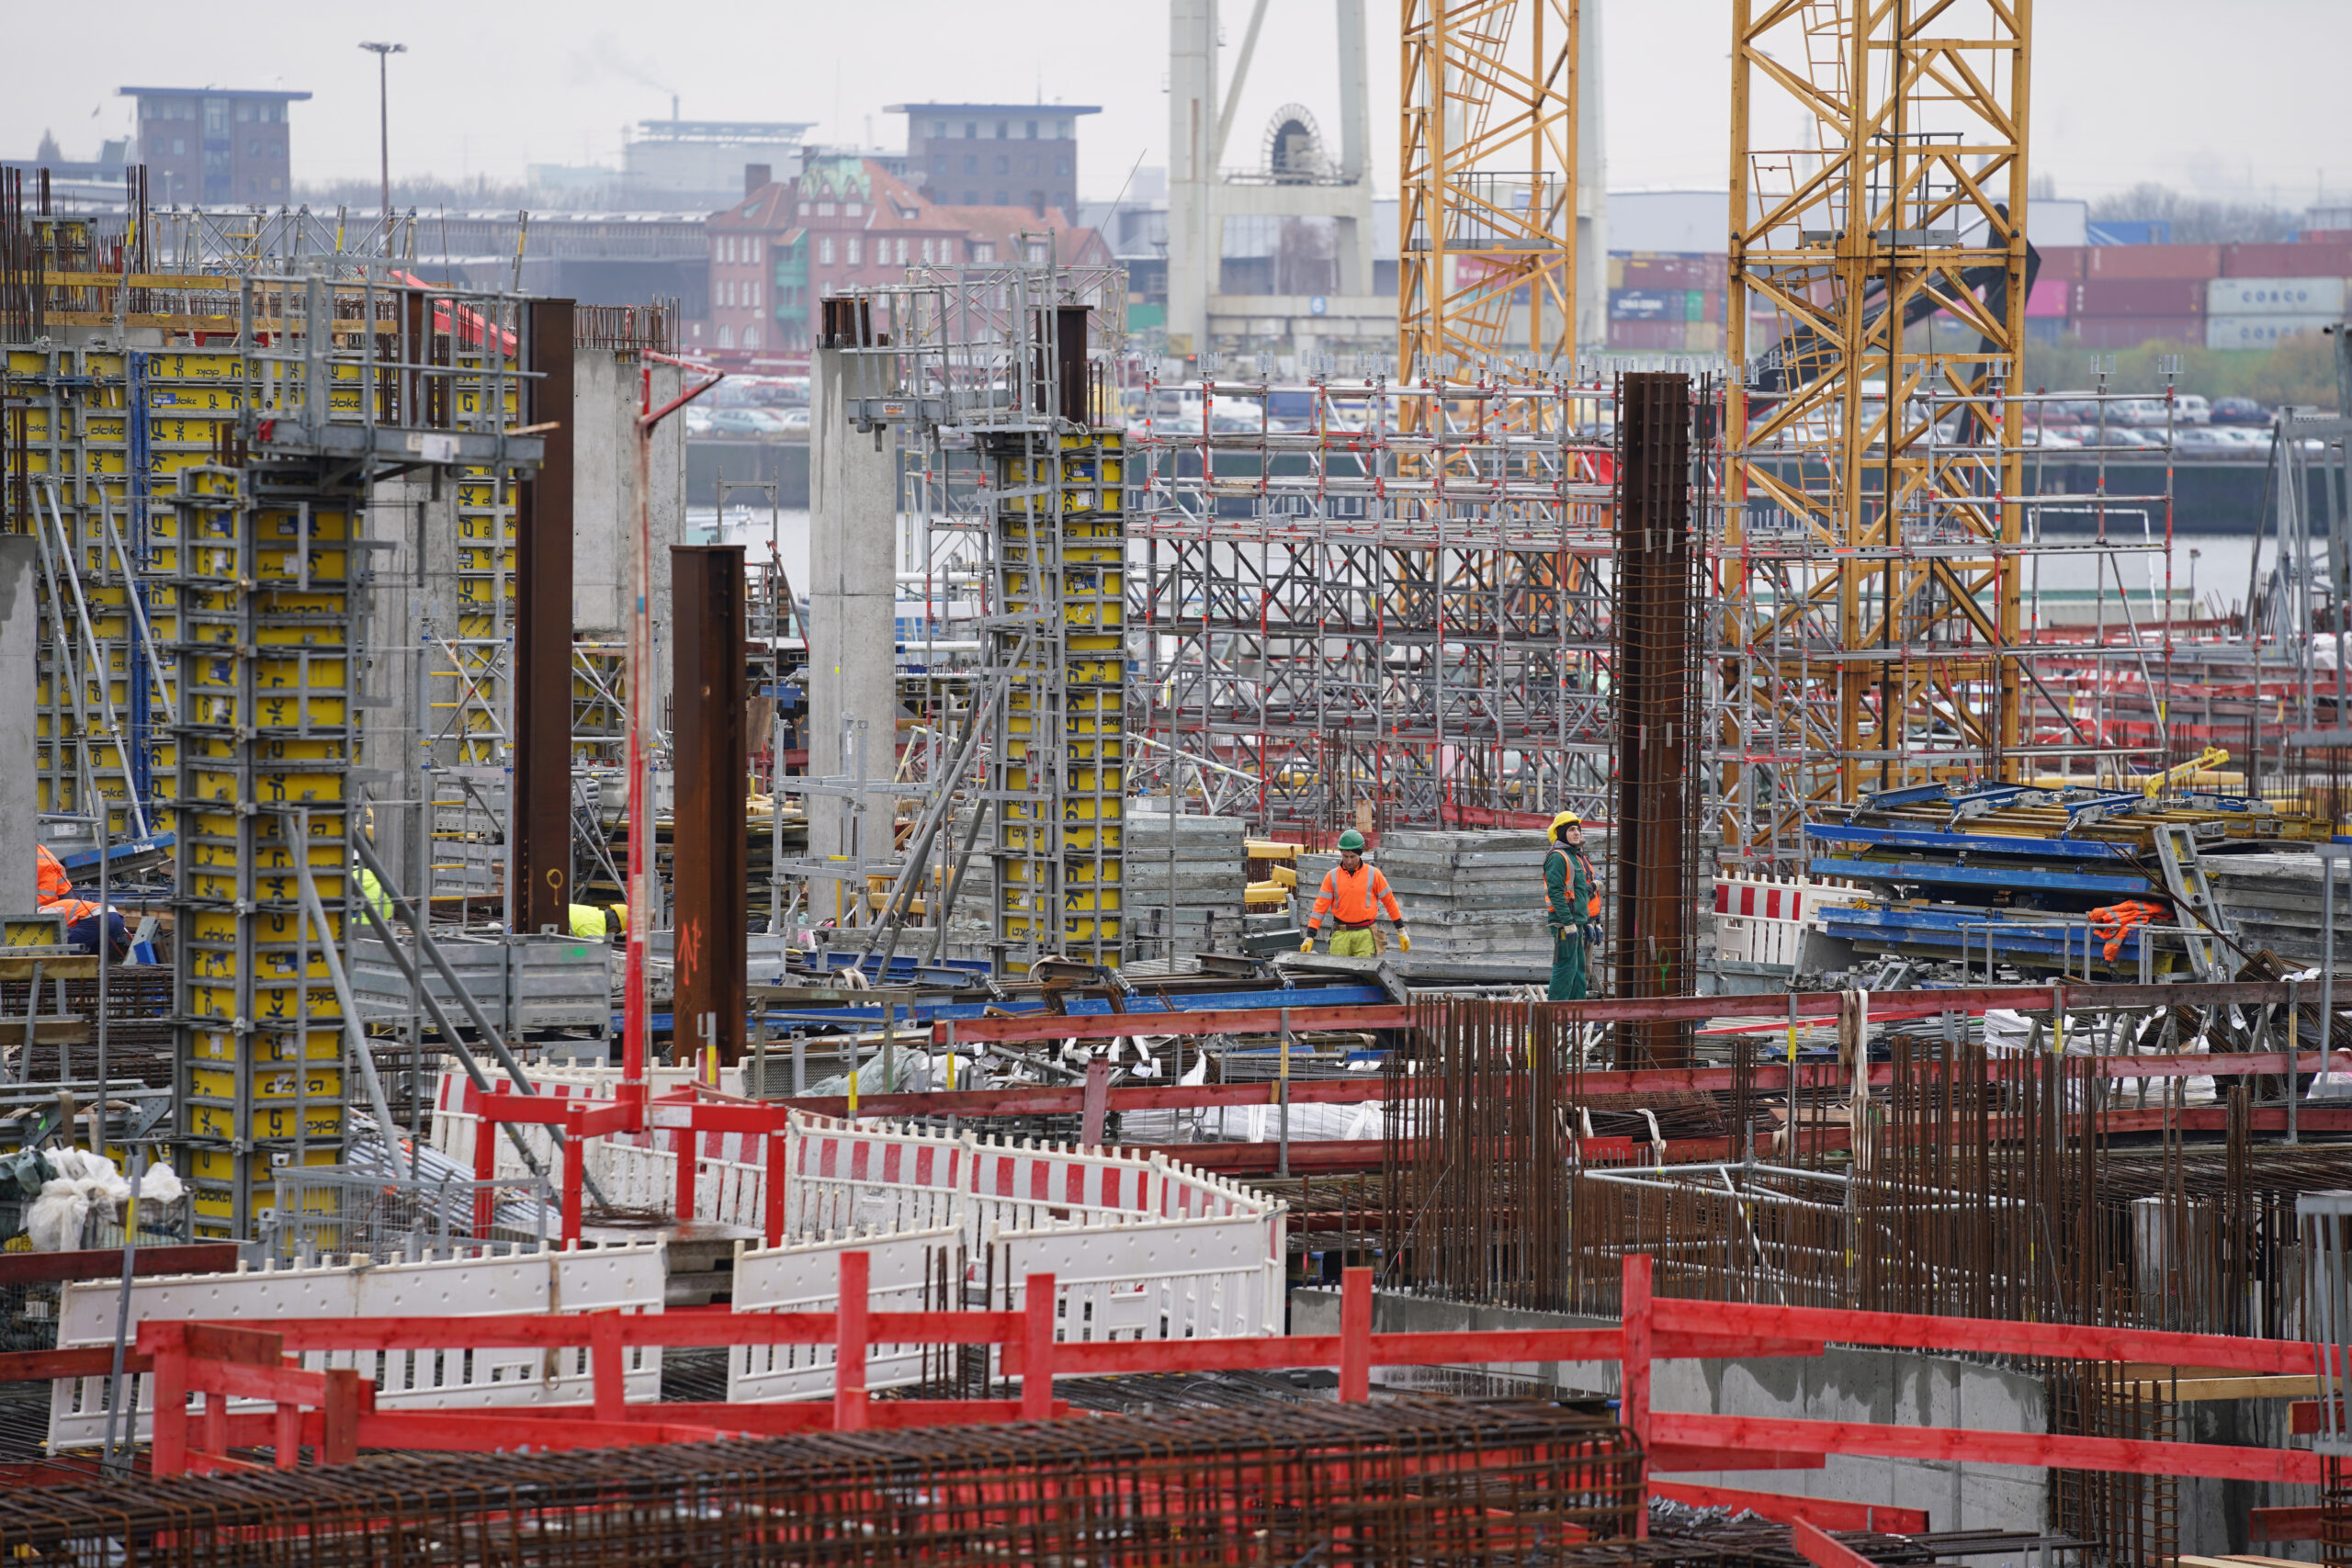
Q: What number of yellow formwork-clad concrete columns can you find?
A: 2